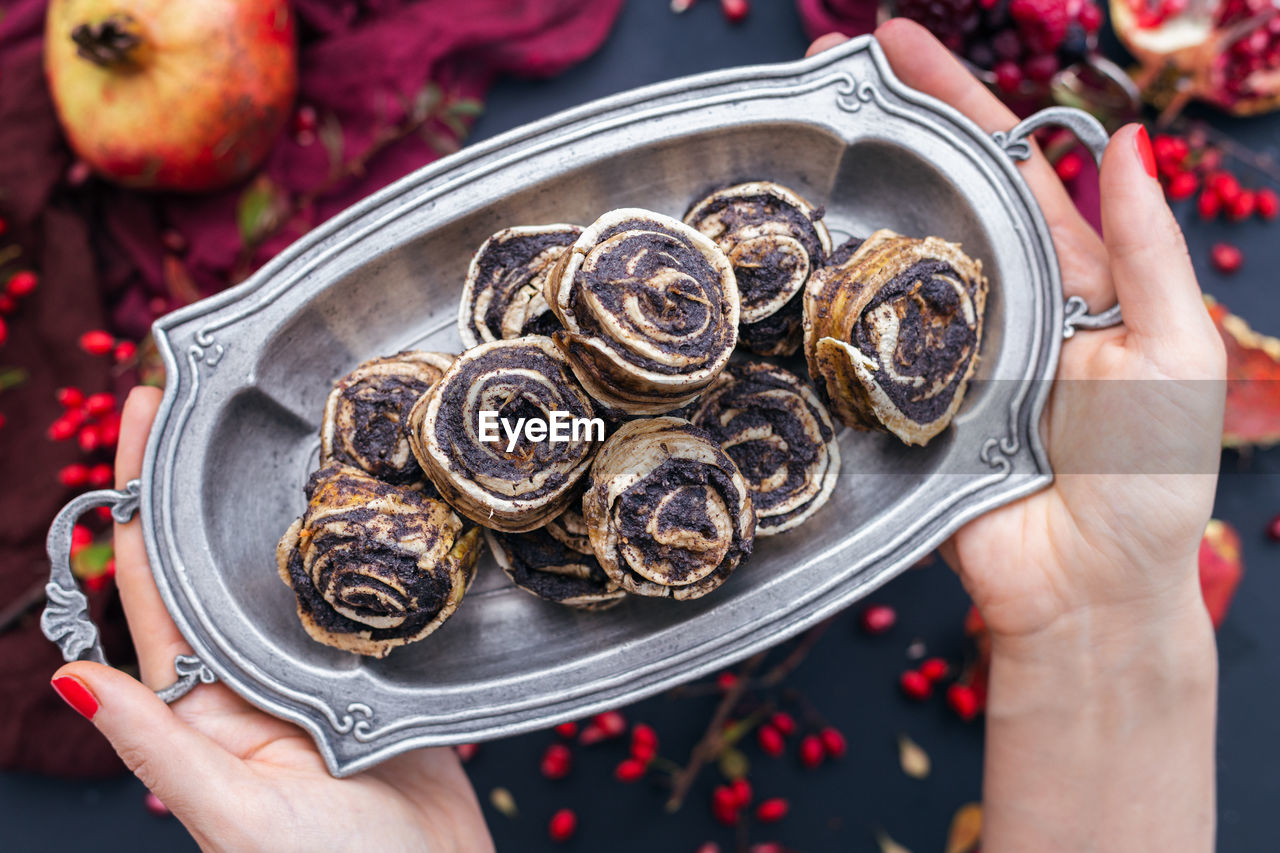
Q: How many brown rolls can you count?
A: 10